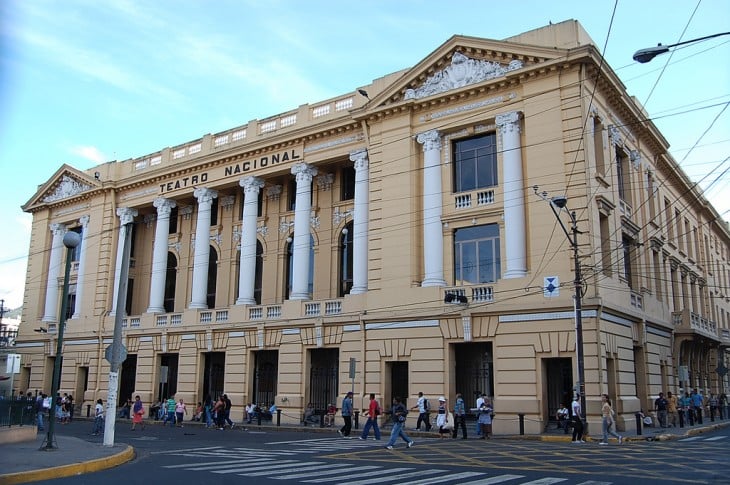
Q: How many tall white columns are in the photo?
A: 10